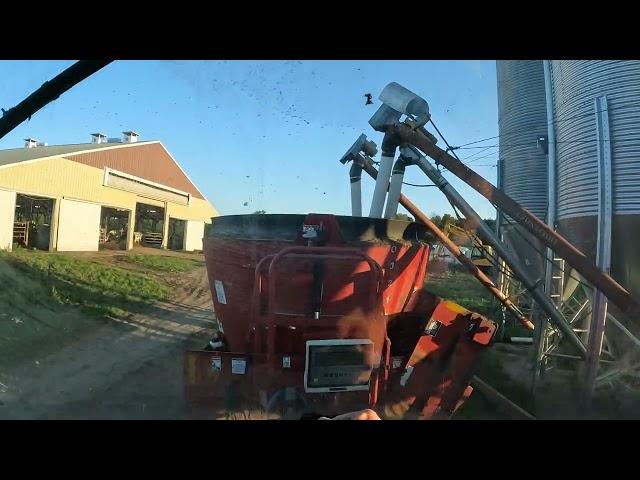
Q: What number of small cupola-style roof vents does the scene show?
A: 3